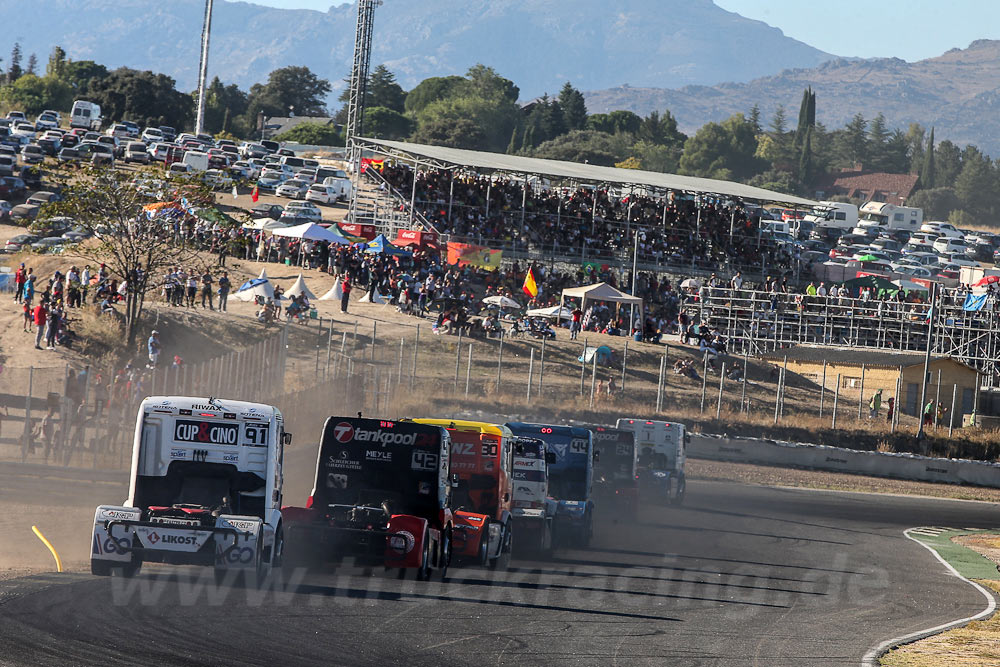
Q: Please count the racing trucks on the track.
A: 7